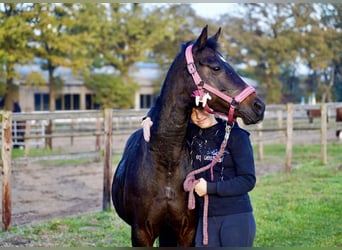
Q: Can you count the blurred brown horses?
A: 2